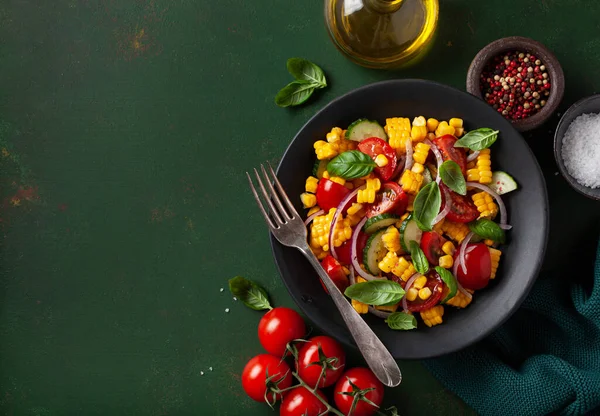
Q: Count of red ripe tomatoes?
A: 5